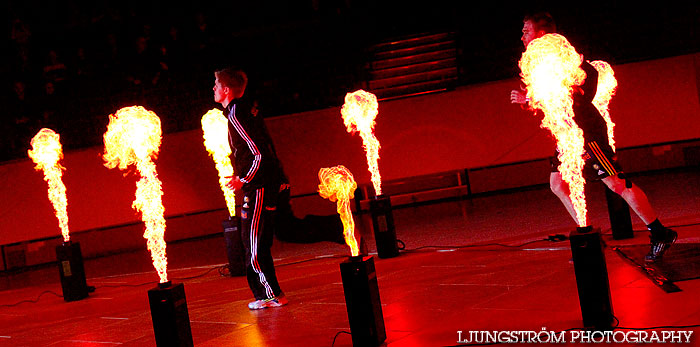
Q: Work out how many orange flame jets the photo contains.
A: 7